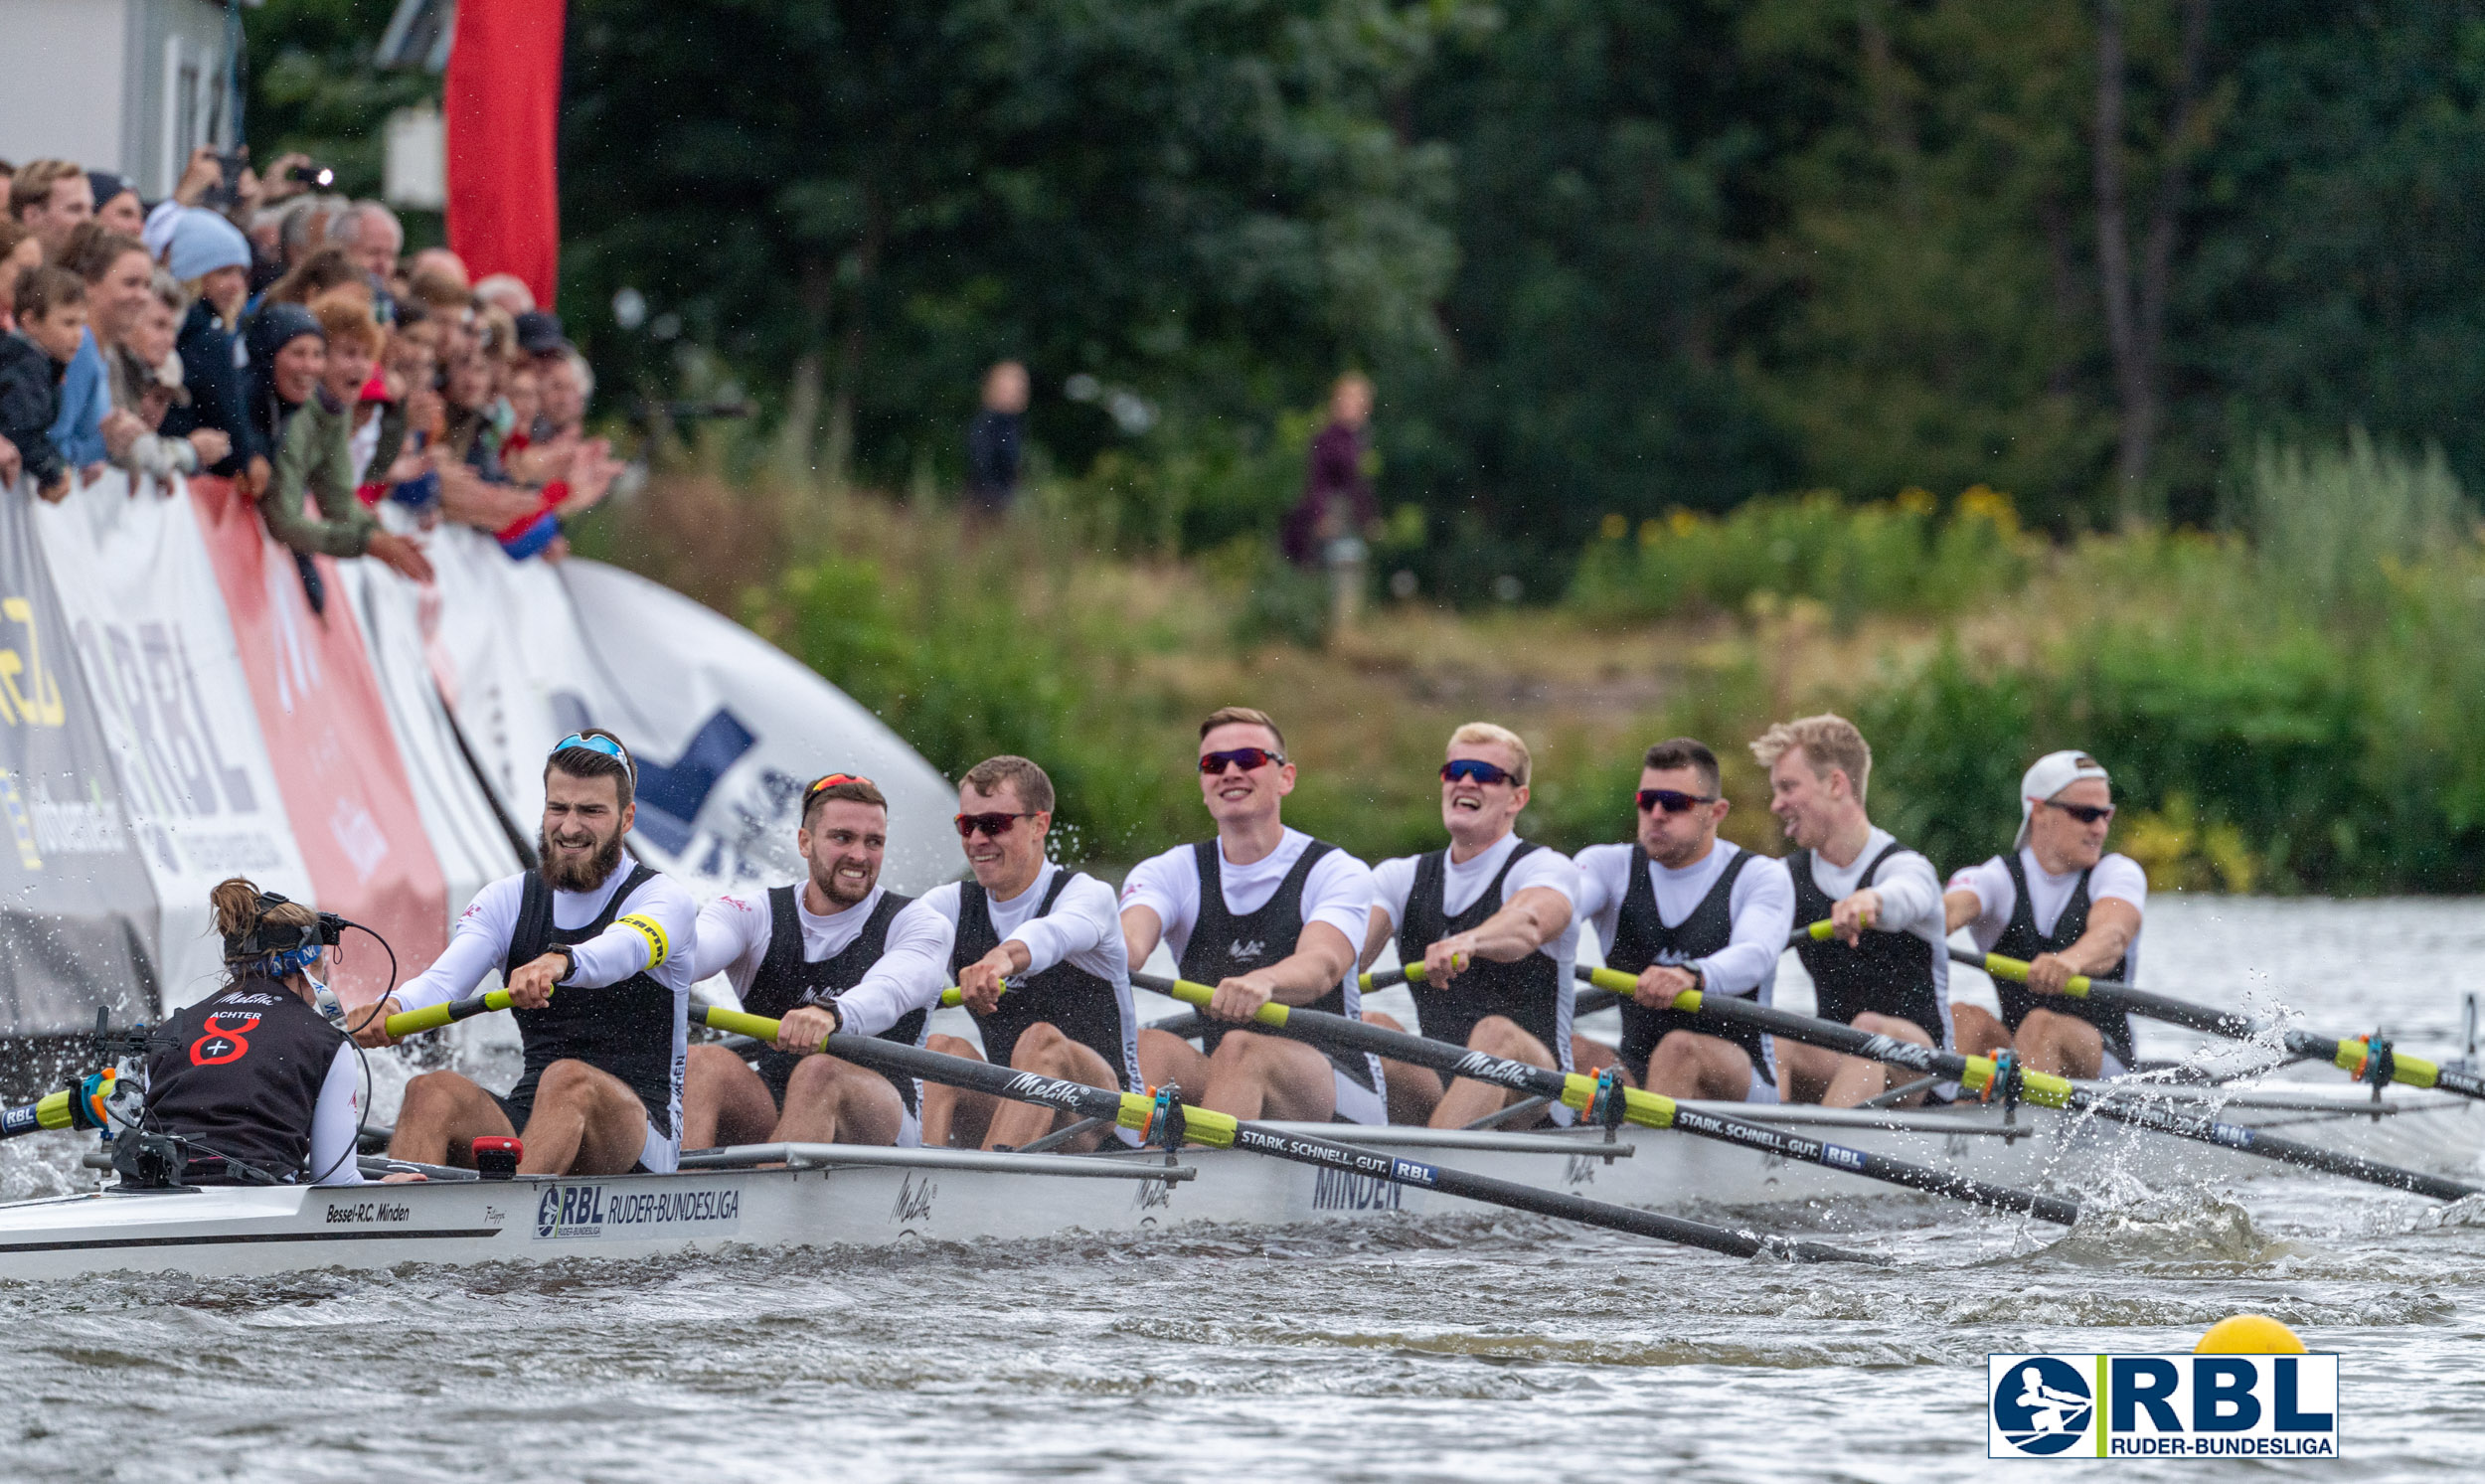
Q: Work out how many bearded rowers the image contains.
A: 2